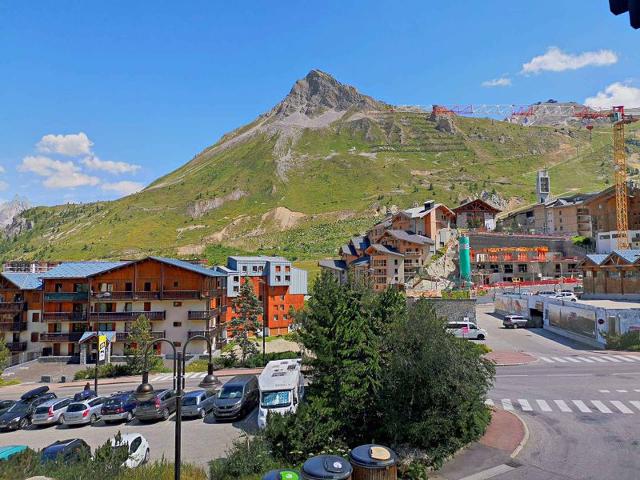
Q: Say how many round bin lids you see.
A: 3